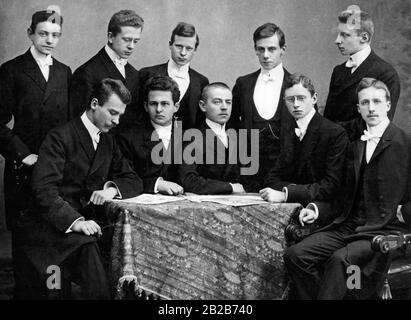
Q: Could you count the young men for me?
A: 10